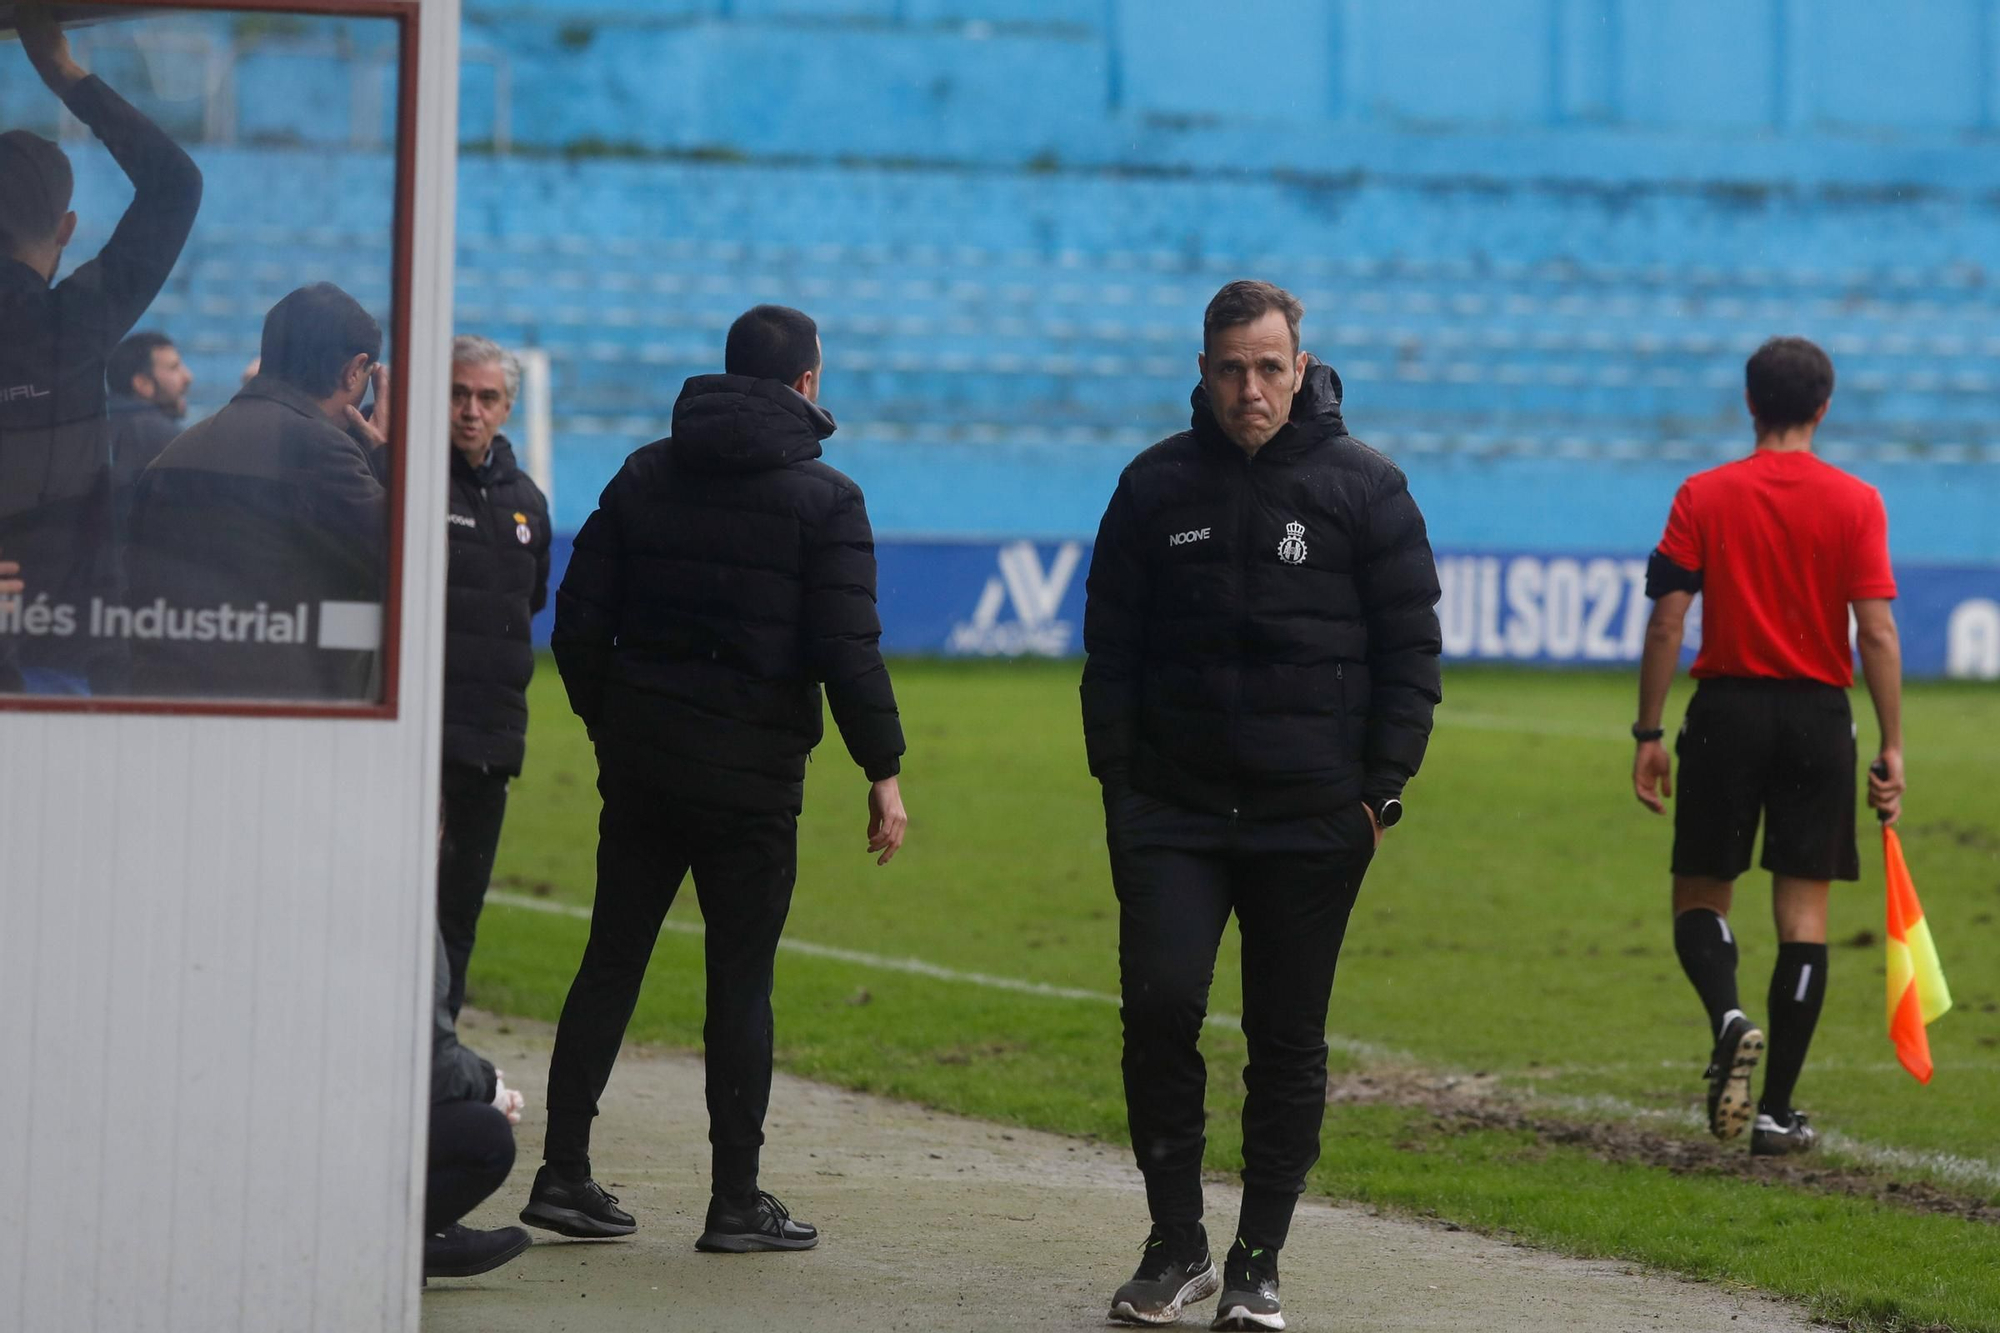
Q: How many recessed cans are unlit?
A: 0